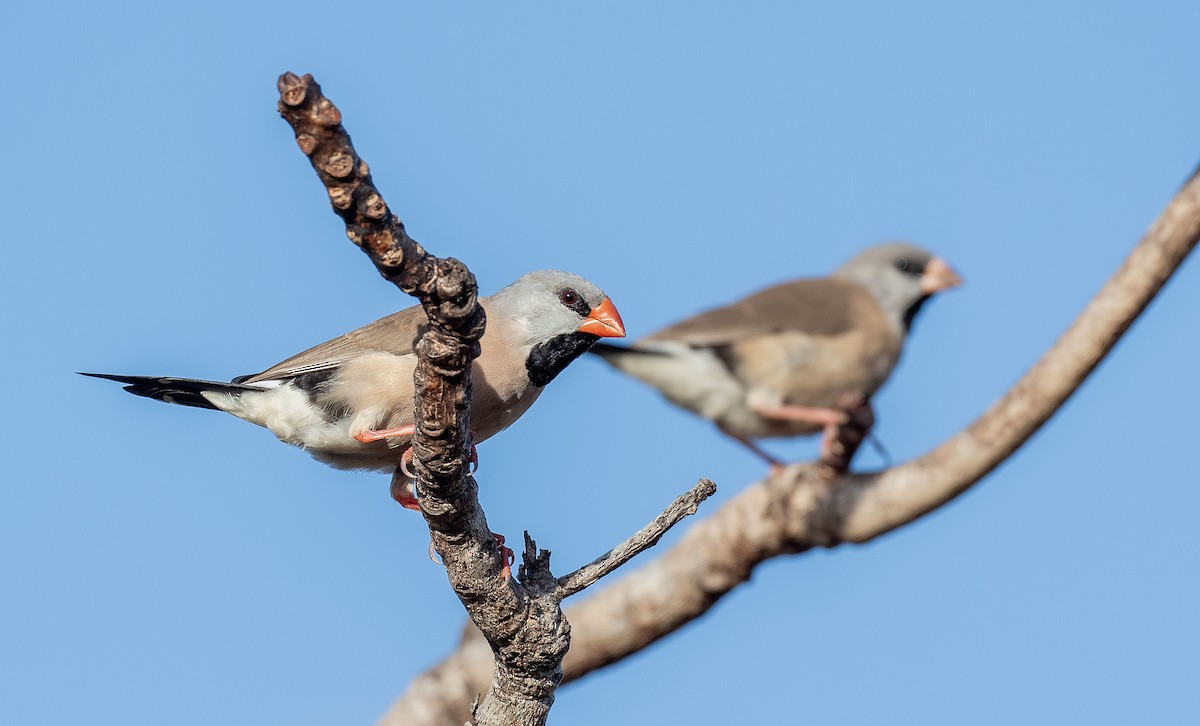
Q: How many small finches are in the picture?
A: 2